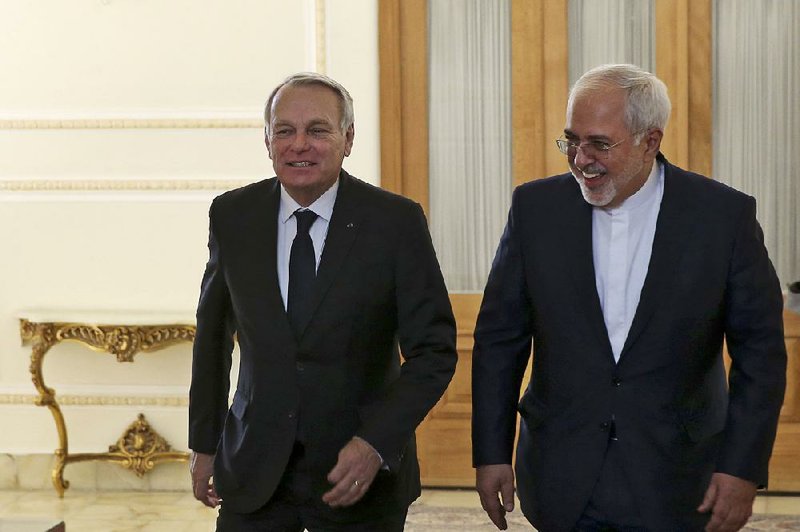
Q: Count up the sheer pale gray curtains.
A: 3